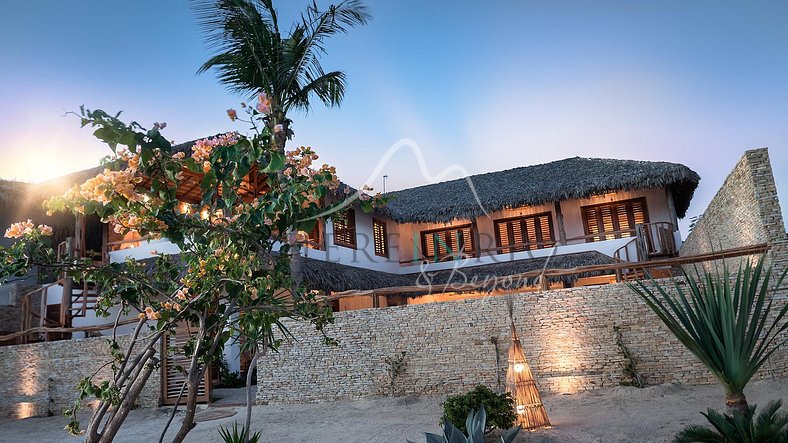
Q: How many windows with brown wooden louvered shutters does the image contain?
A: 5